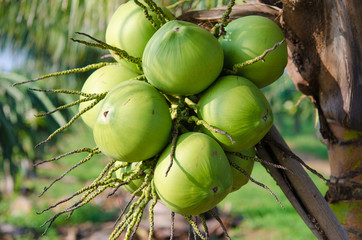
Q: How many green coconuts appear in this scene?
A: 9